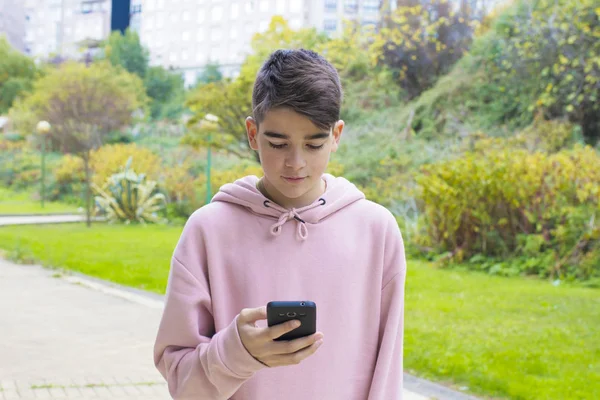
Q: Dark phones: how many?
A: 1